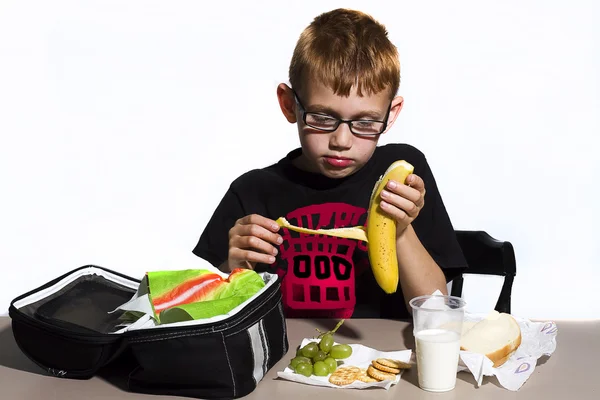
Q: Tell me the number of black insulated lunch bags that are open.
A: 1